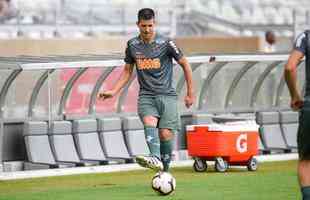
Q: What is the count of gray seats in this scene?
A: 7